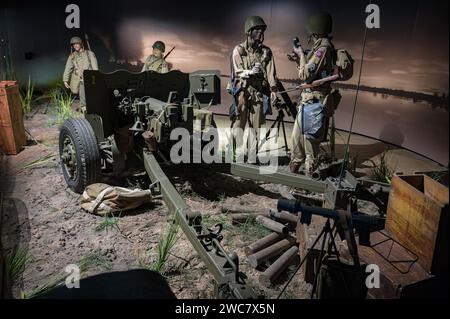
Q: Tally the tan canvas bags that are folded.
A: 1